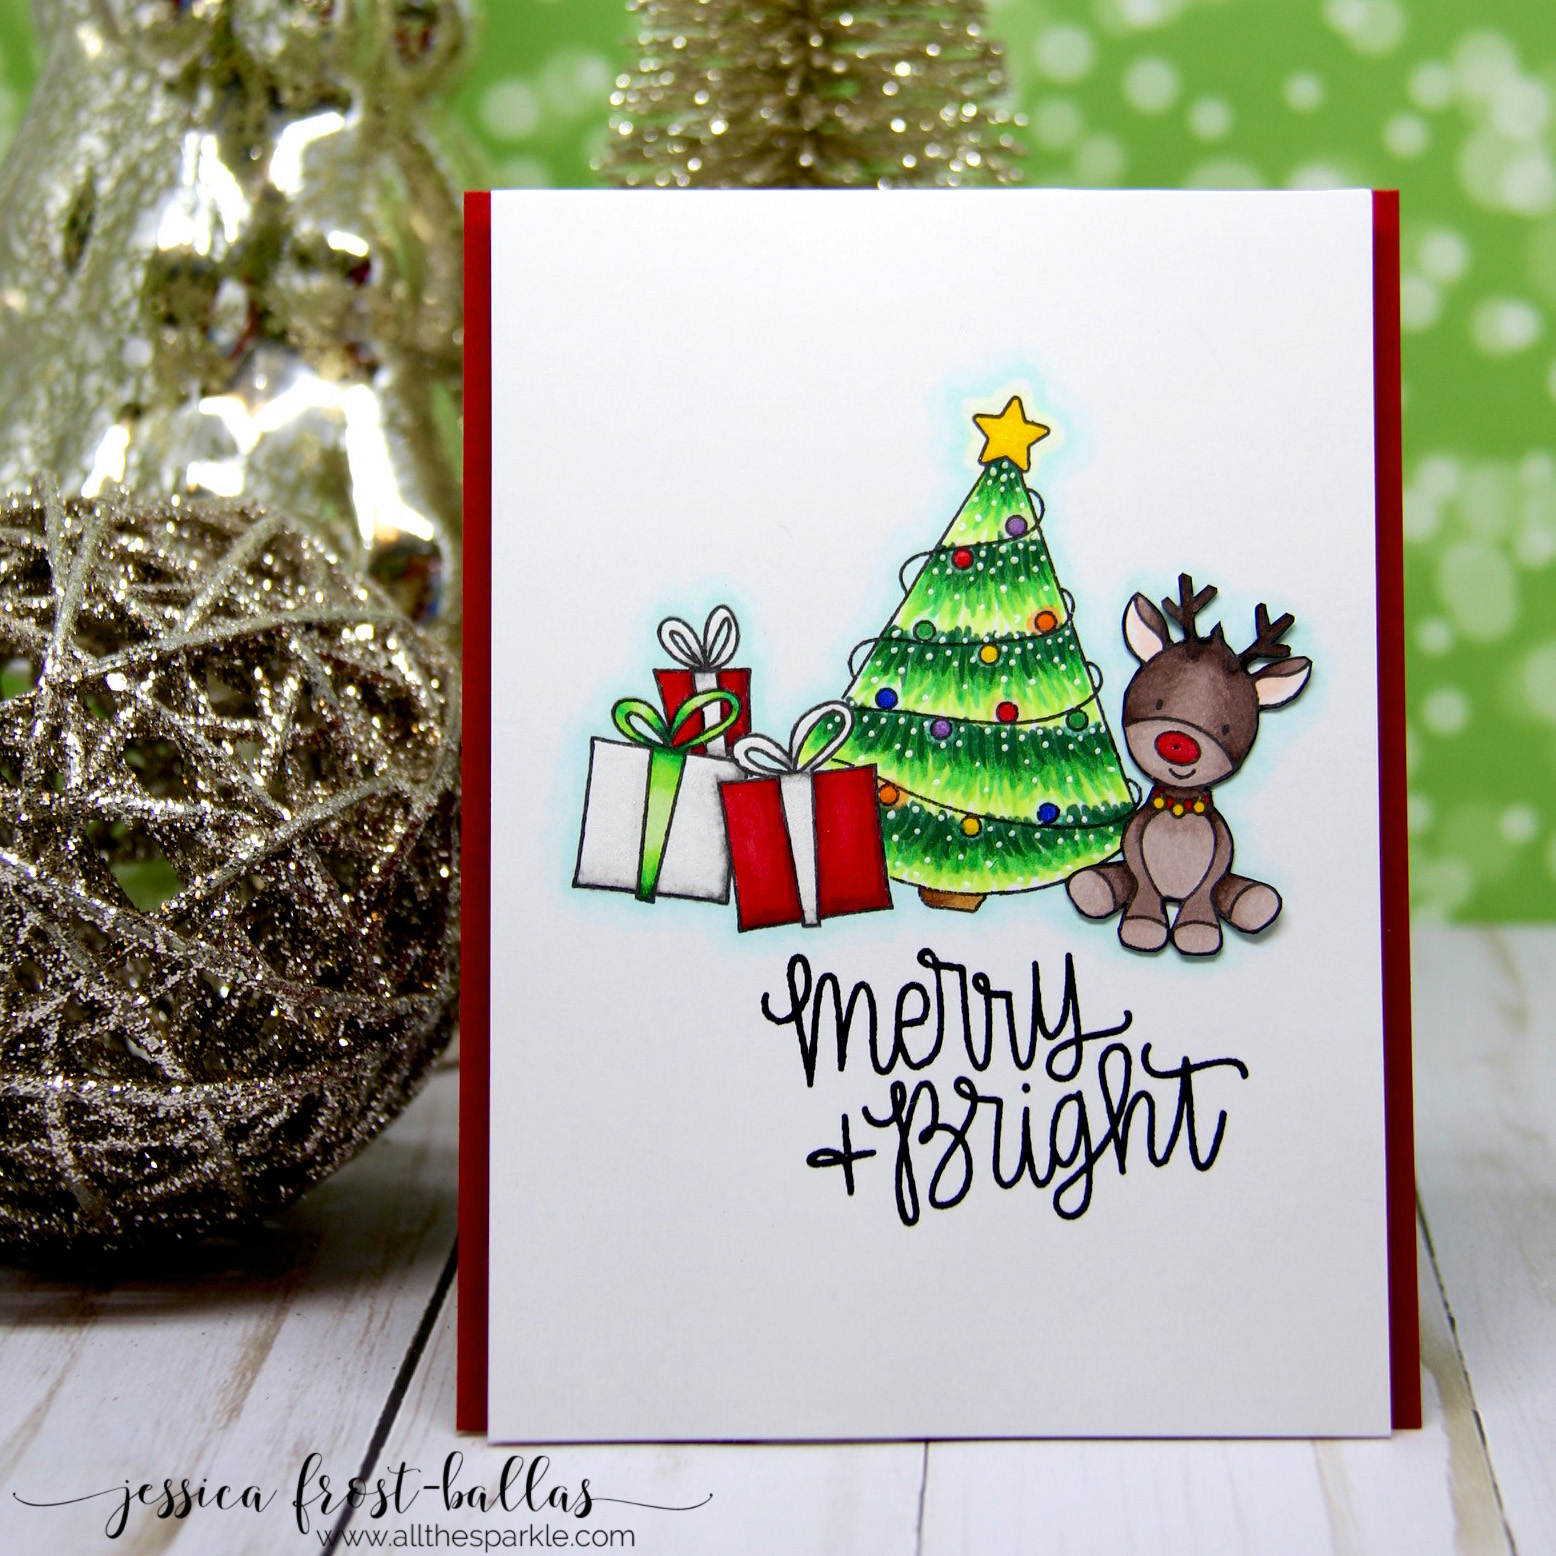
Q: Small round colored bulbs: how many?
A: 12